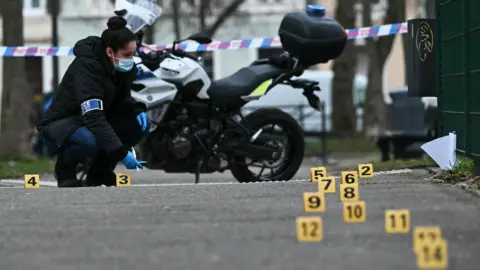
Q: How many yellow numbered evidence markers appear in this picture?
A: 13